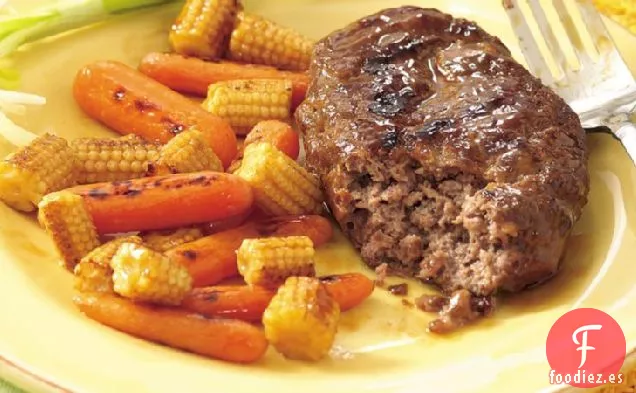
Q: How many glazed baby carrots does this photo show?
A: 7